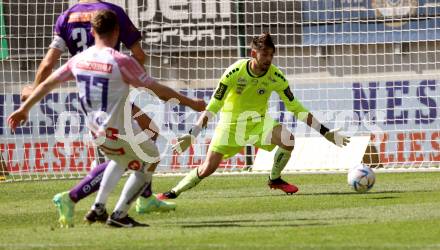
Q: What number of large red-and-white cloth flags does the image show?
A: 0